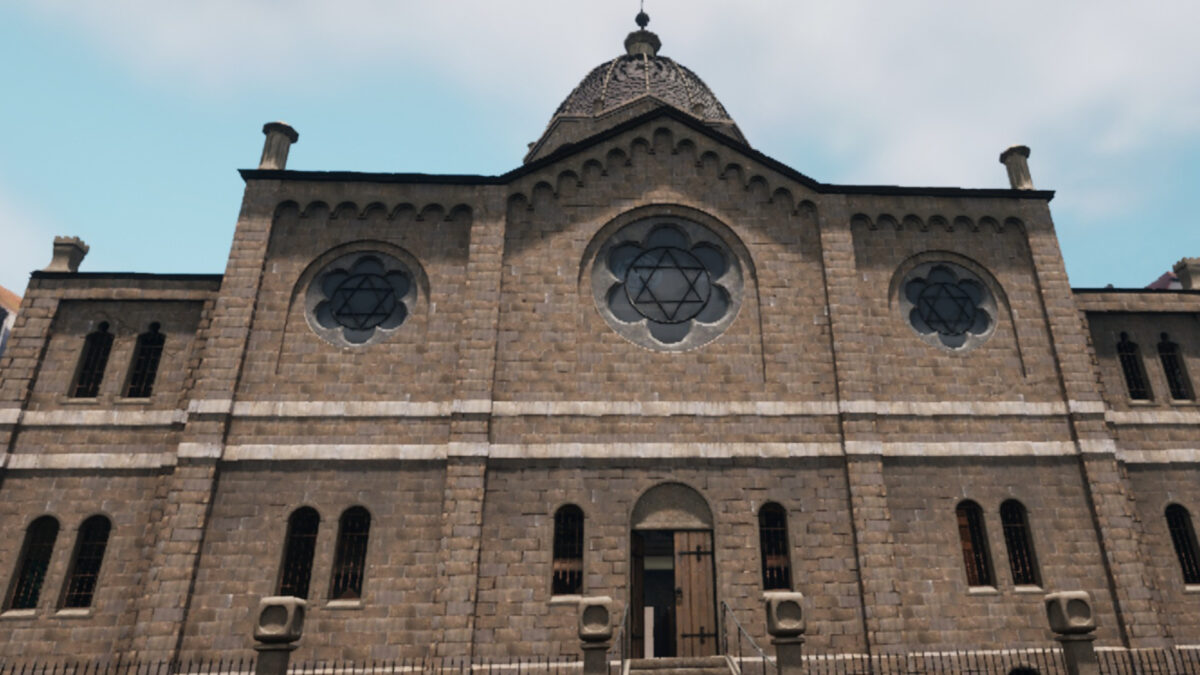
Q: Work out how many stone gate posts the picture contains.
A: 4